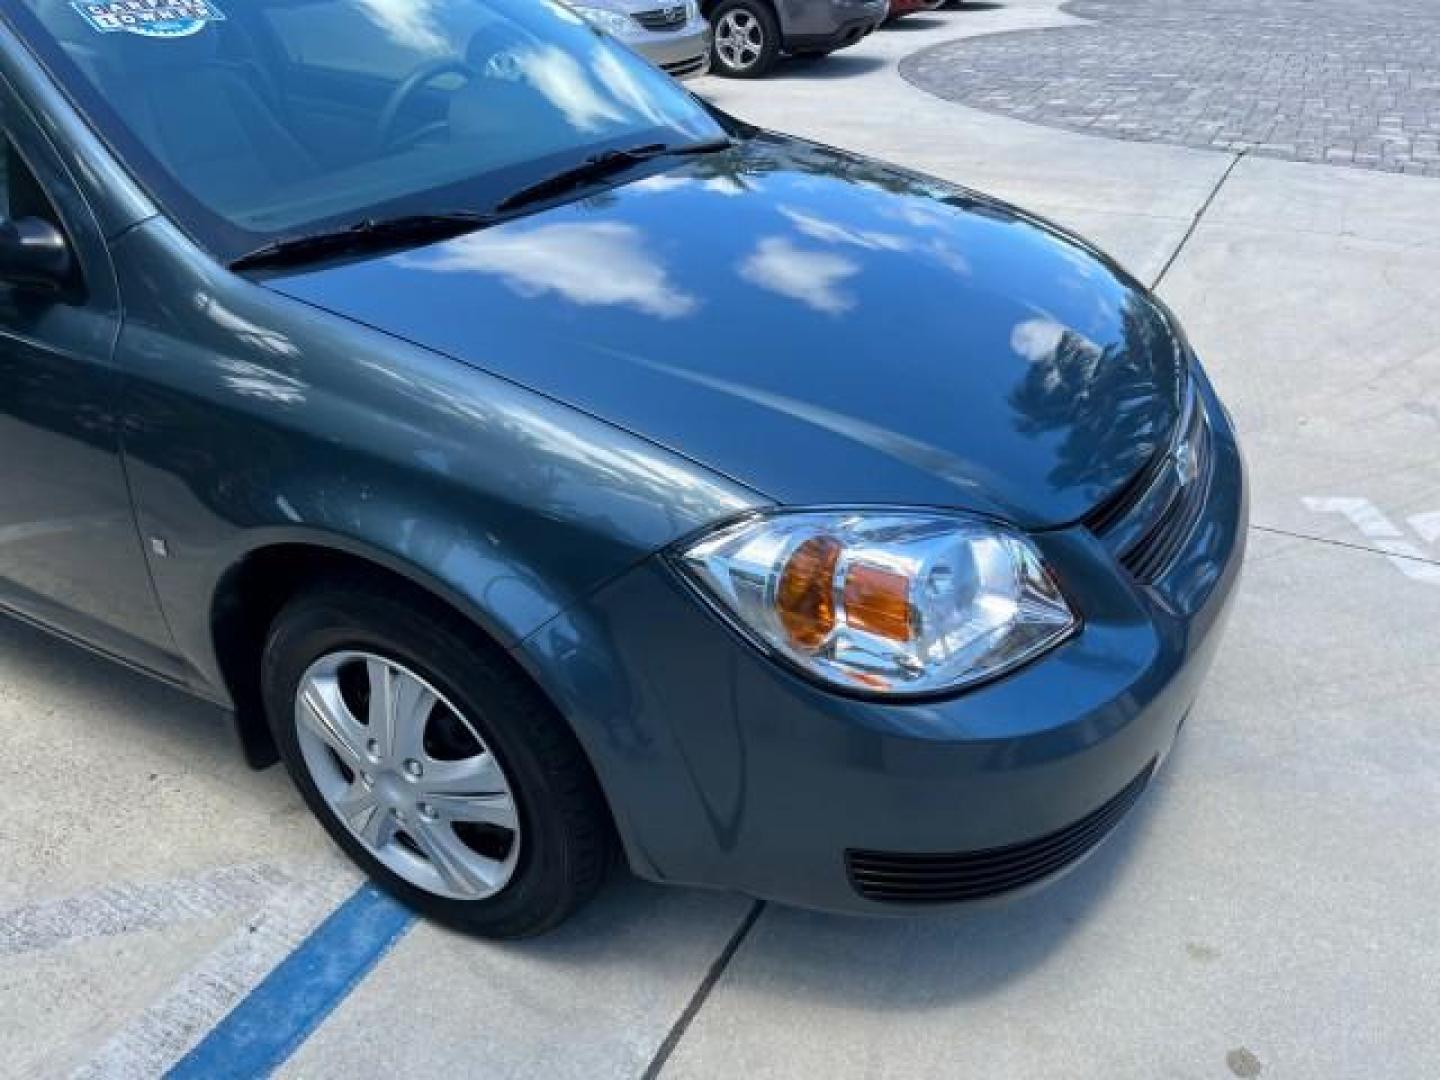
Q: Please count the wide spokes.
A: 5